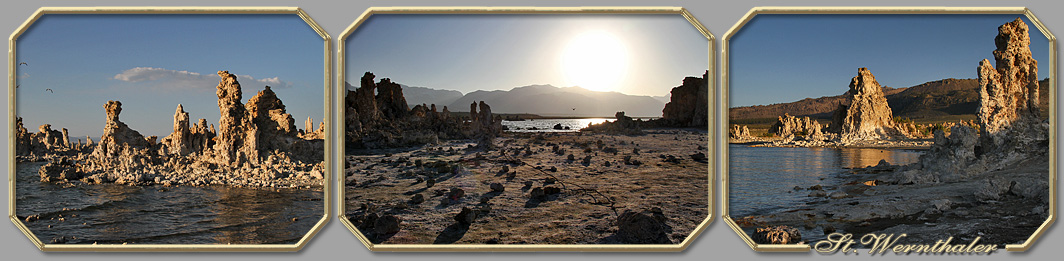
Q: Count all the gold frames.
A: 3